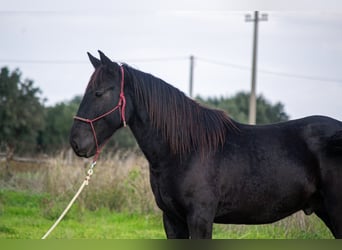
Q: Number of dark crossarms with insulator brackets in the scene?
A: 1